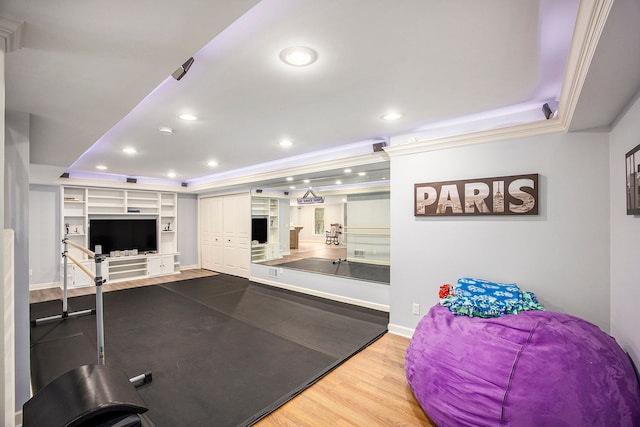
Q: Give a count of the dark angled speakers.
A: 6